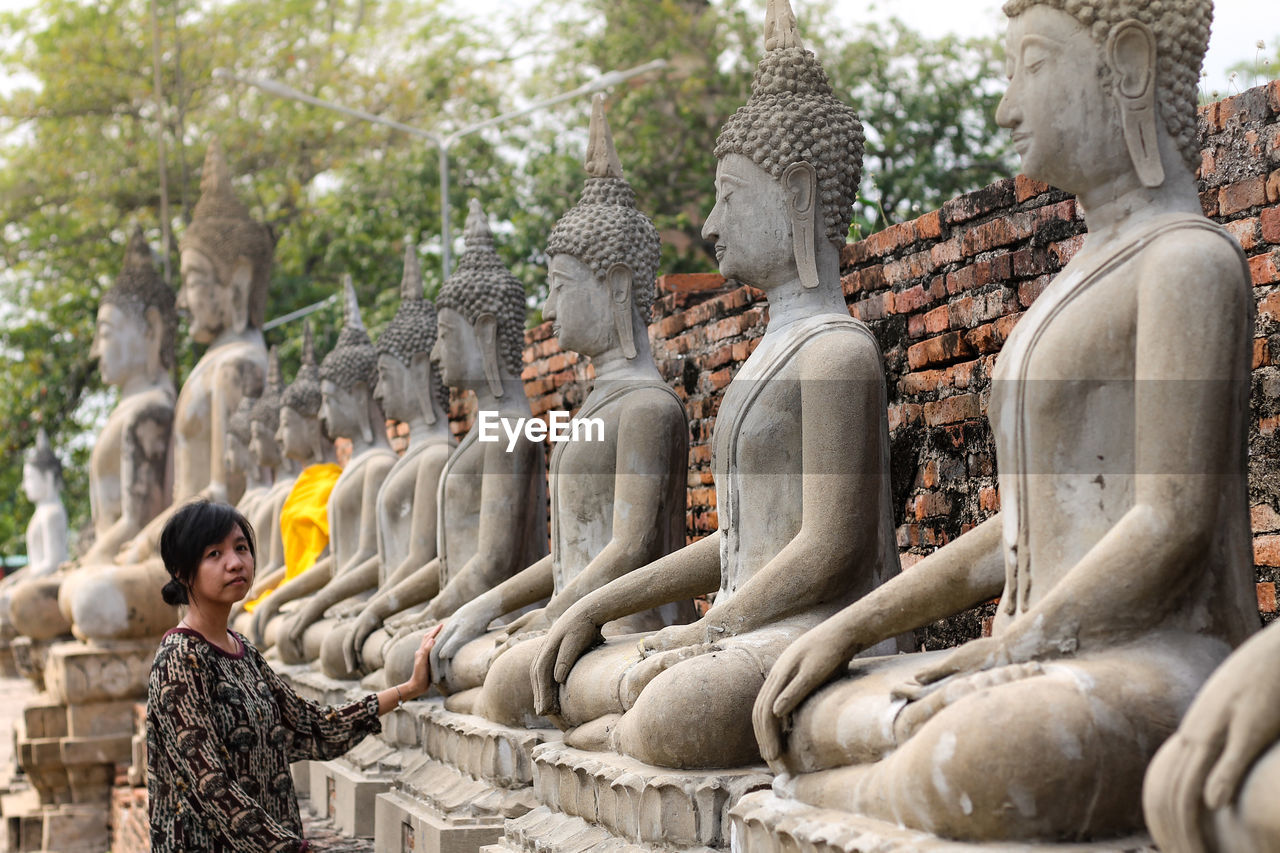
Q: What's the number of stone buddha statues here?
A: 13